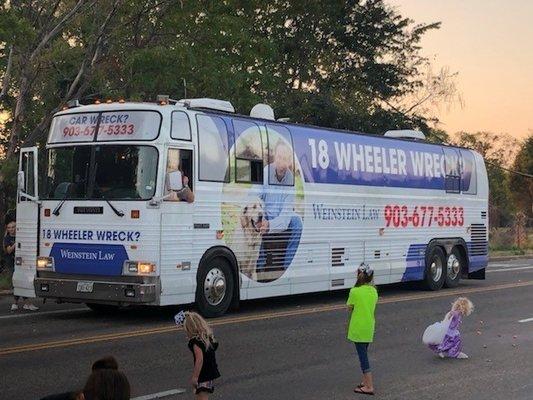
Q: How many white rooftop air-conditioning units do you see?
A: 2